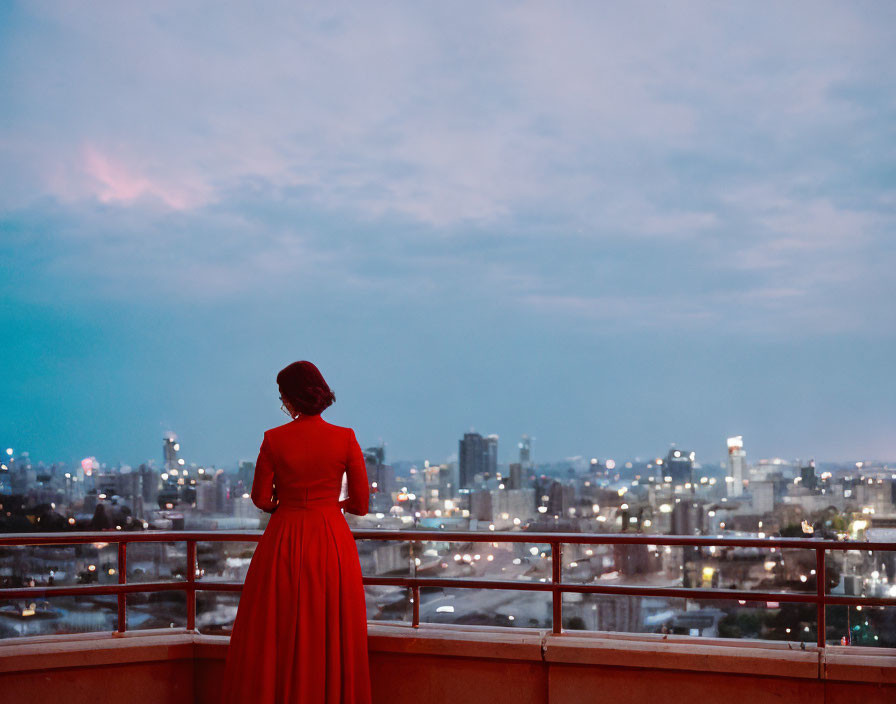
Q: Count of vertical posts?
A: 5